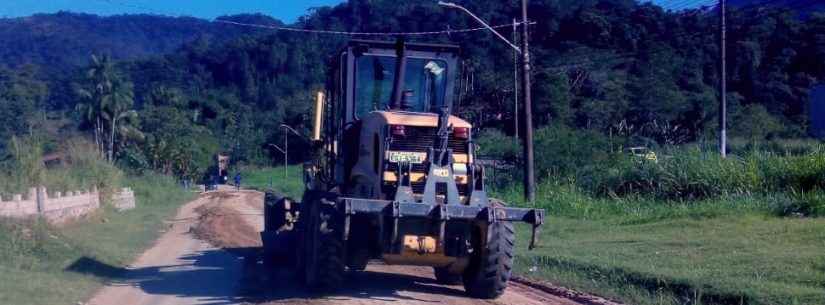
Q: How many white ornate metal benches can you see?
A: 0